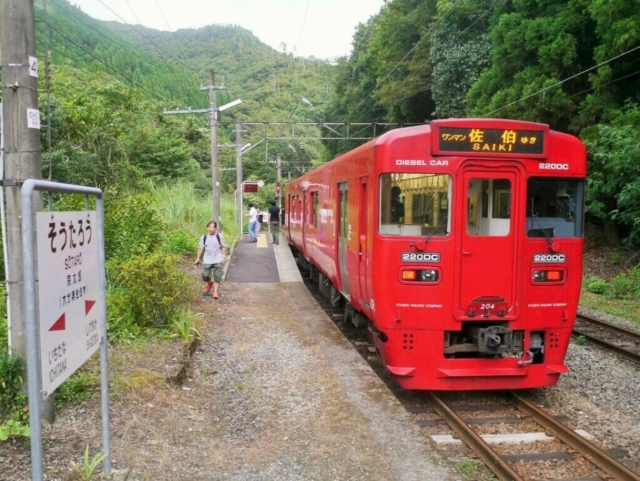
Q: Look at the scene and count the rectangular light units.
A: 2